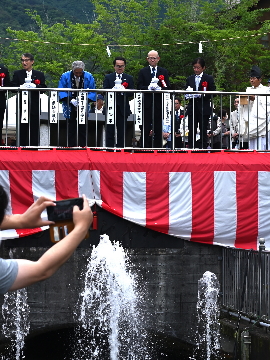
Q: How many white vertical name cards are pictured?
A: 6